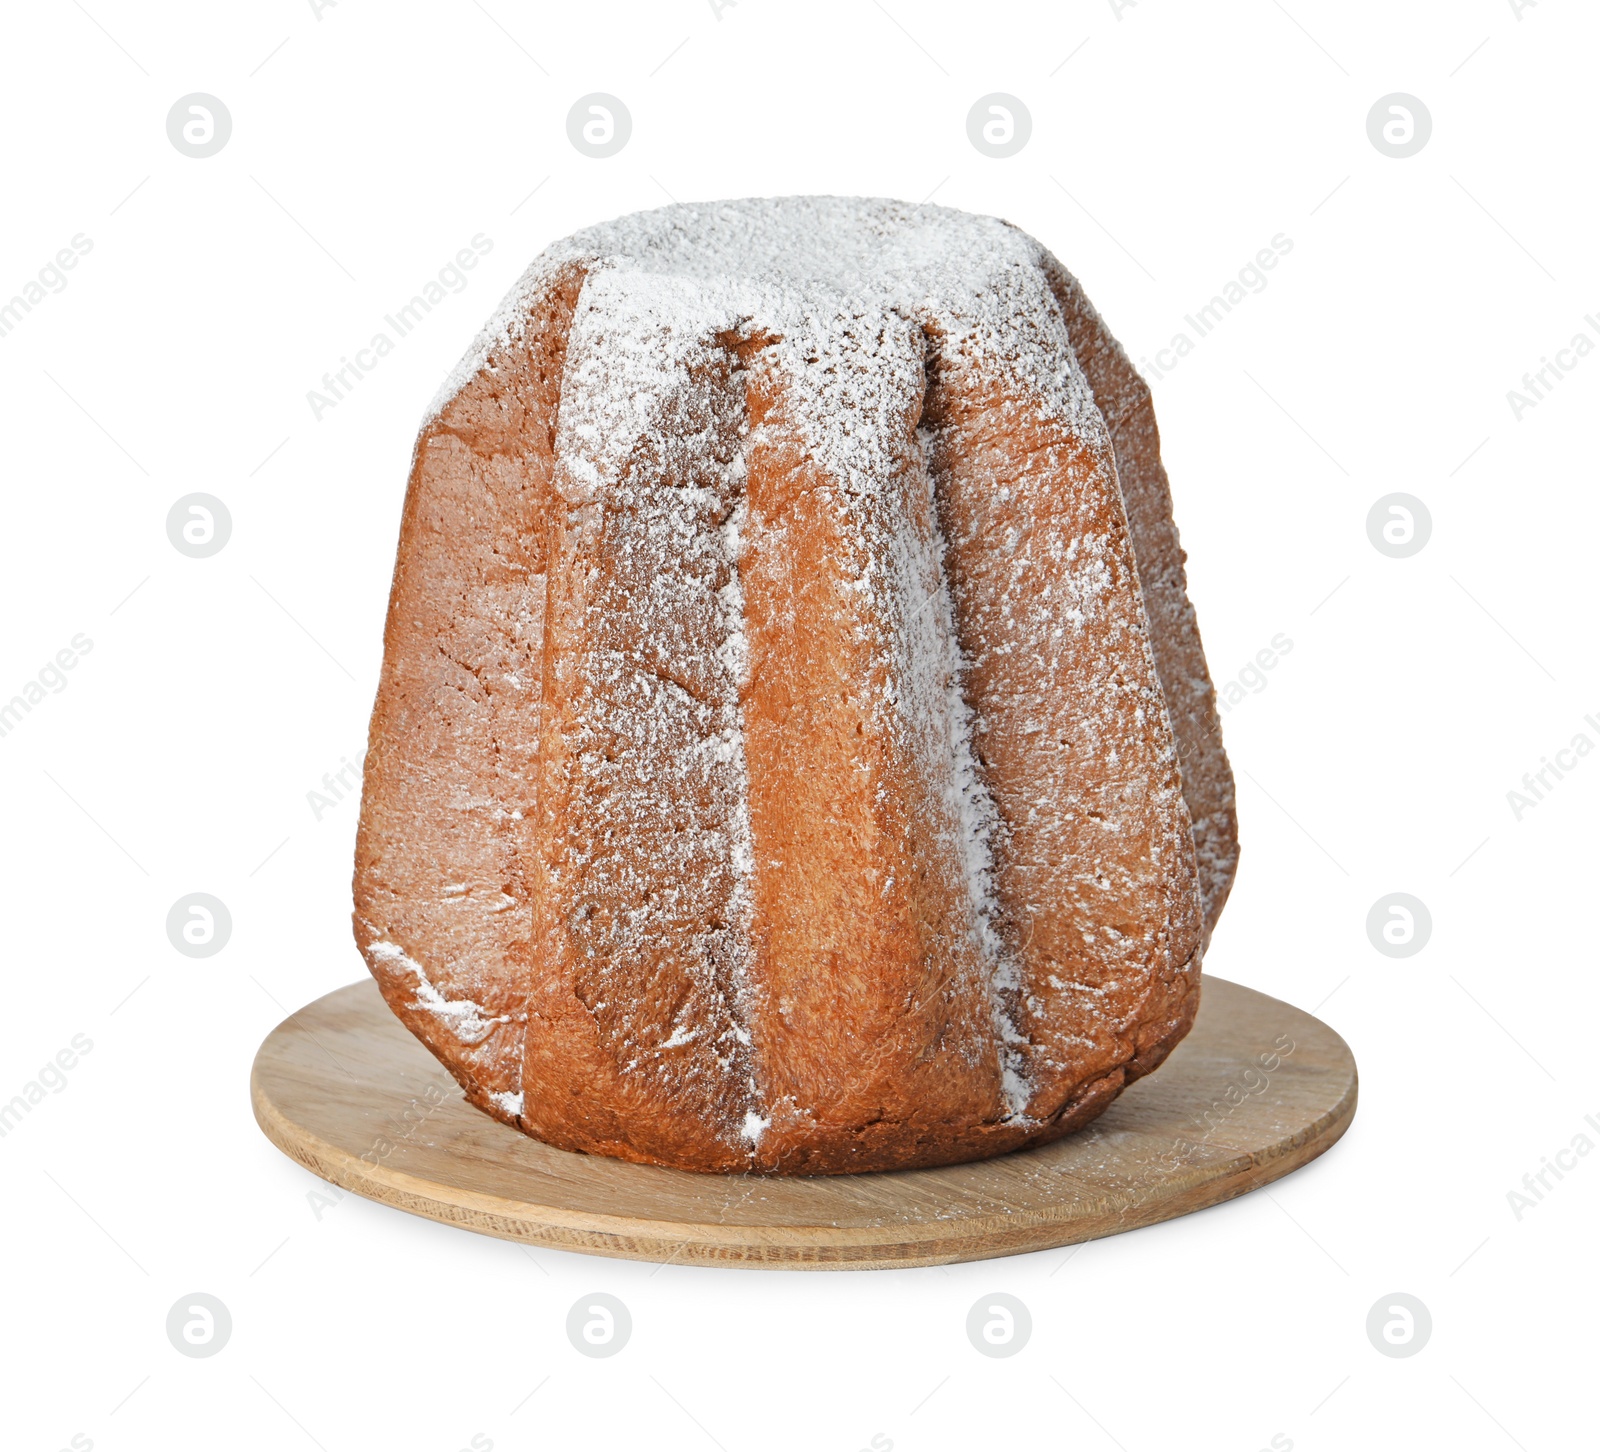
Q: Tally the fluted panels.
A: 5